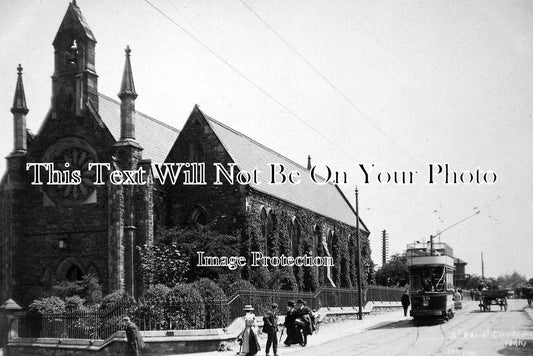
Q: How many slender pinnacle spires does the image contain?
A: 2